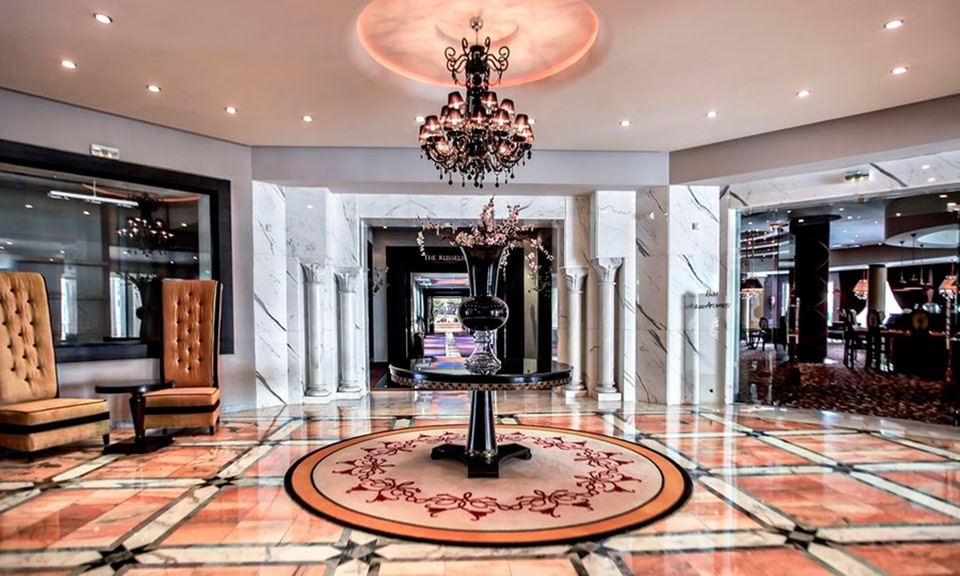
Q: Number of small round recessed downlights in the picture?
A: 12